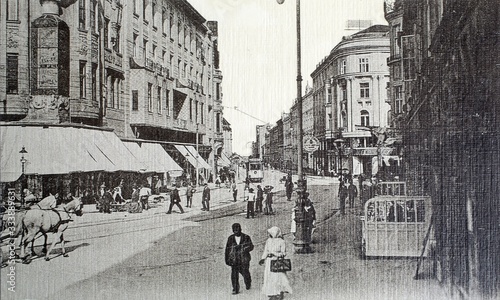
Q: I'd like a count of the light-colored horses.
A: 2